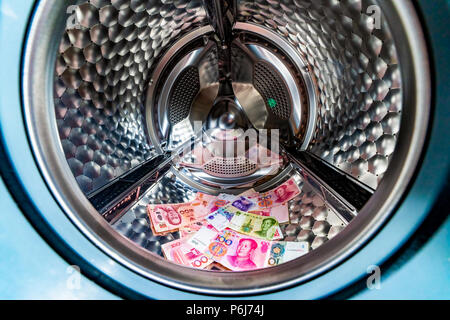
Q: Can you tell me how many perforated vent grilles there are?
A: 3